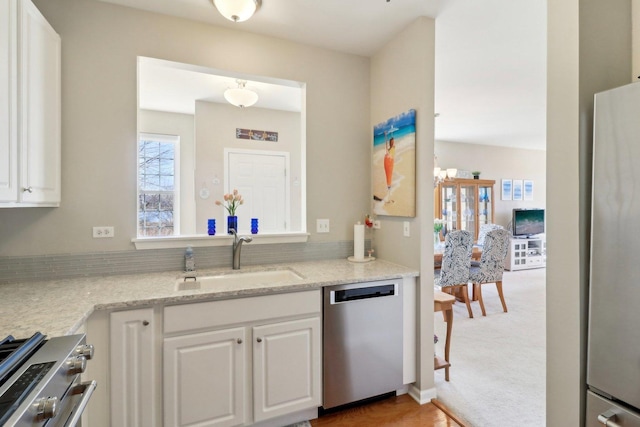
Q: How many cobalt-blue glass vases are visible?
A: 3